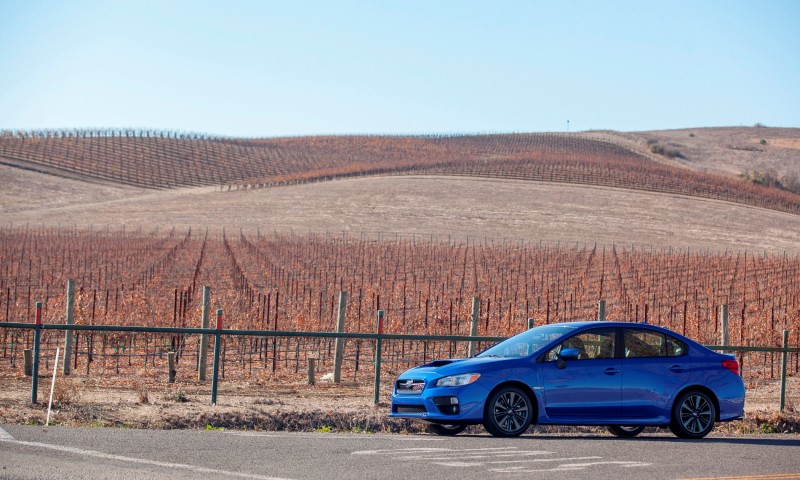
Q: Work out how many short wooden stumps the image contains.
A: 3